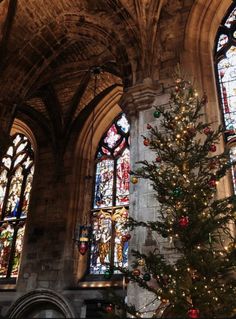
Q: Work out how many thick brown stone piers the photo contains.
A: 2